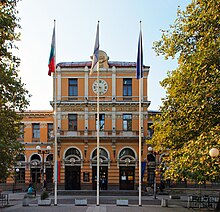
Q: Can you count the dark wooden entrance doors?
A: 3